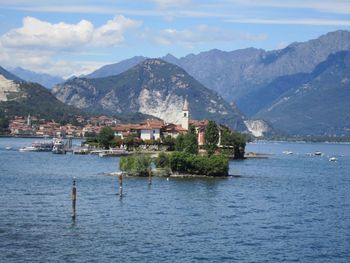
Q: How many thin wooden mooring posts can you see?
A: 3